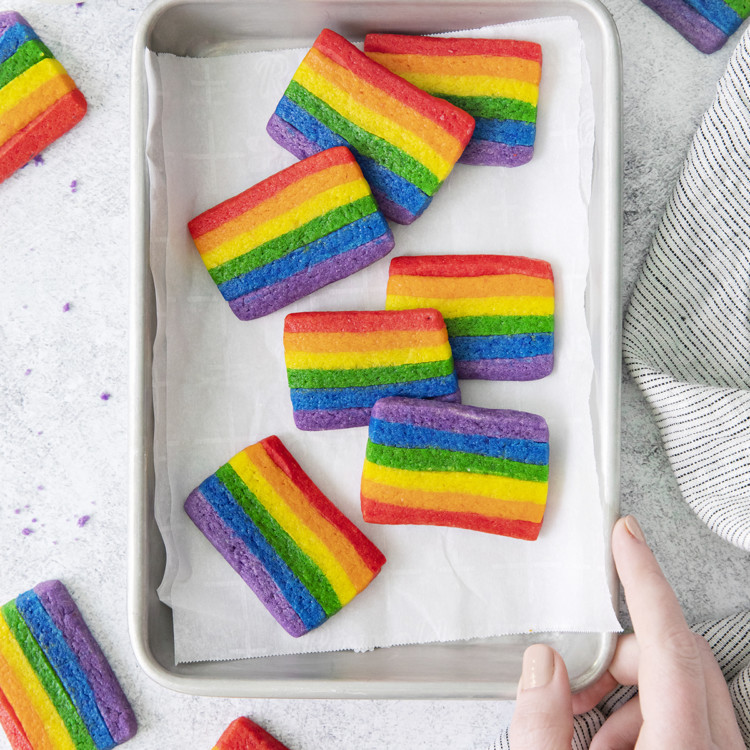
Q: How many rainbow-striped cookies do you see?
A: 11